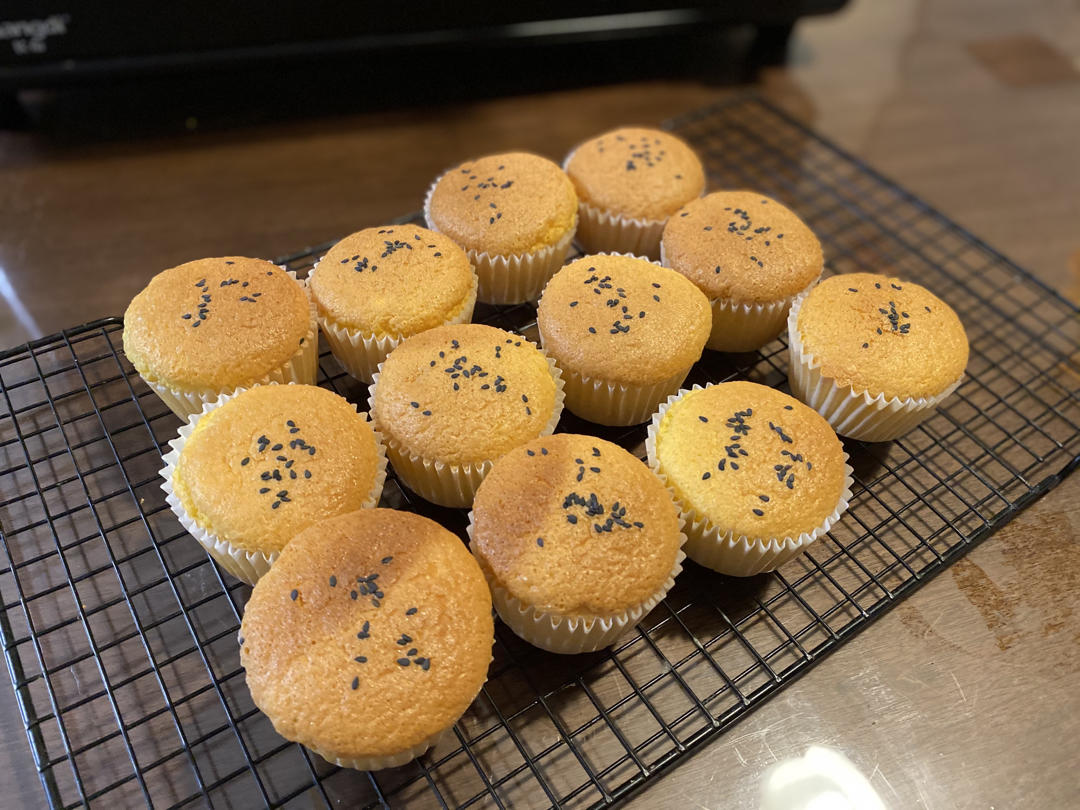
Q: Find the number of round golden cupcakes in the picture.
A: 12